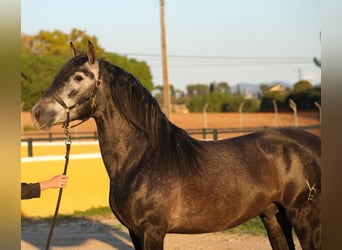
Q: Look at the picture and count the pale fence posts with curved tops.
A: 5